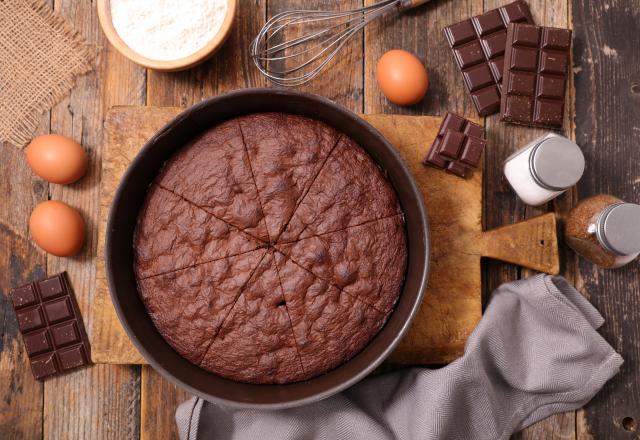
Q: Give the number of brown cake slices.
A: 8